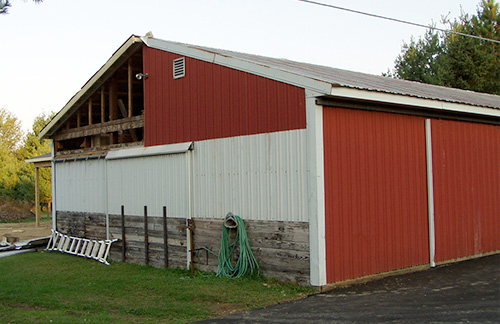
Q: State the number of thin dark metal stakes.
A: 3